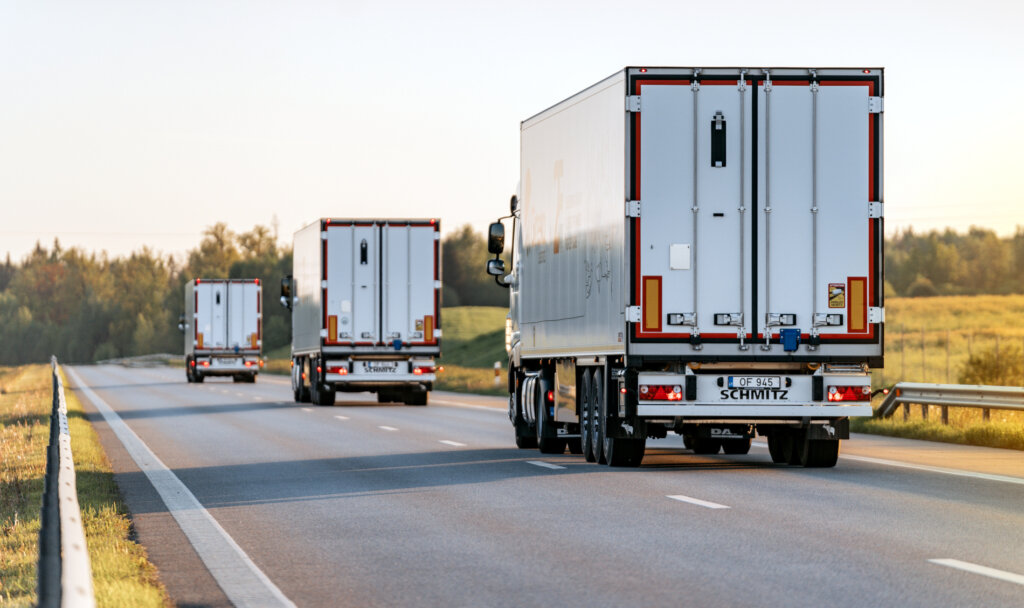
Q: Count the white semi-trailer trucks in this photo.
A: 3